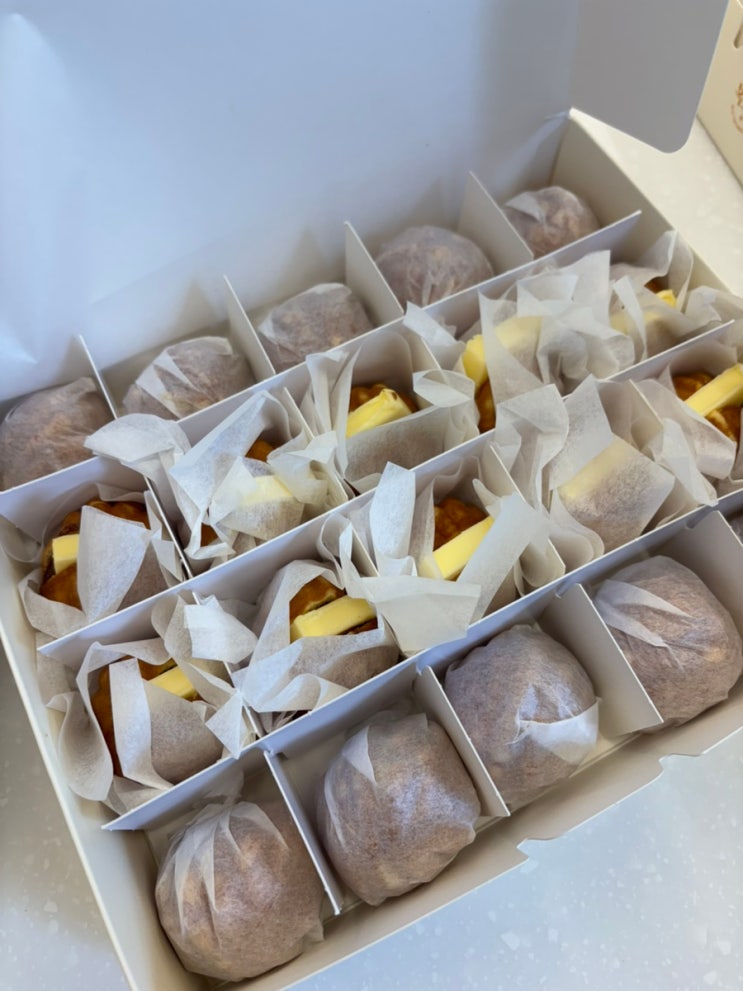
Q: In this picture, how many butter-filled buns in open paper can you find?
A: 10